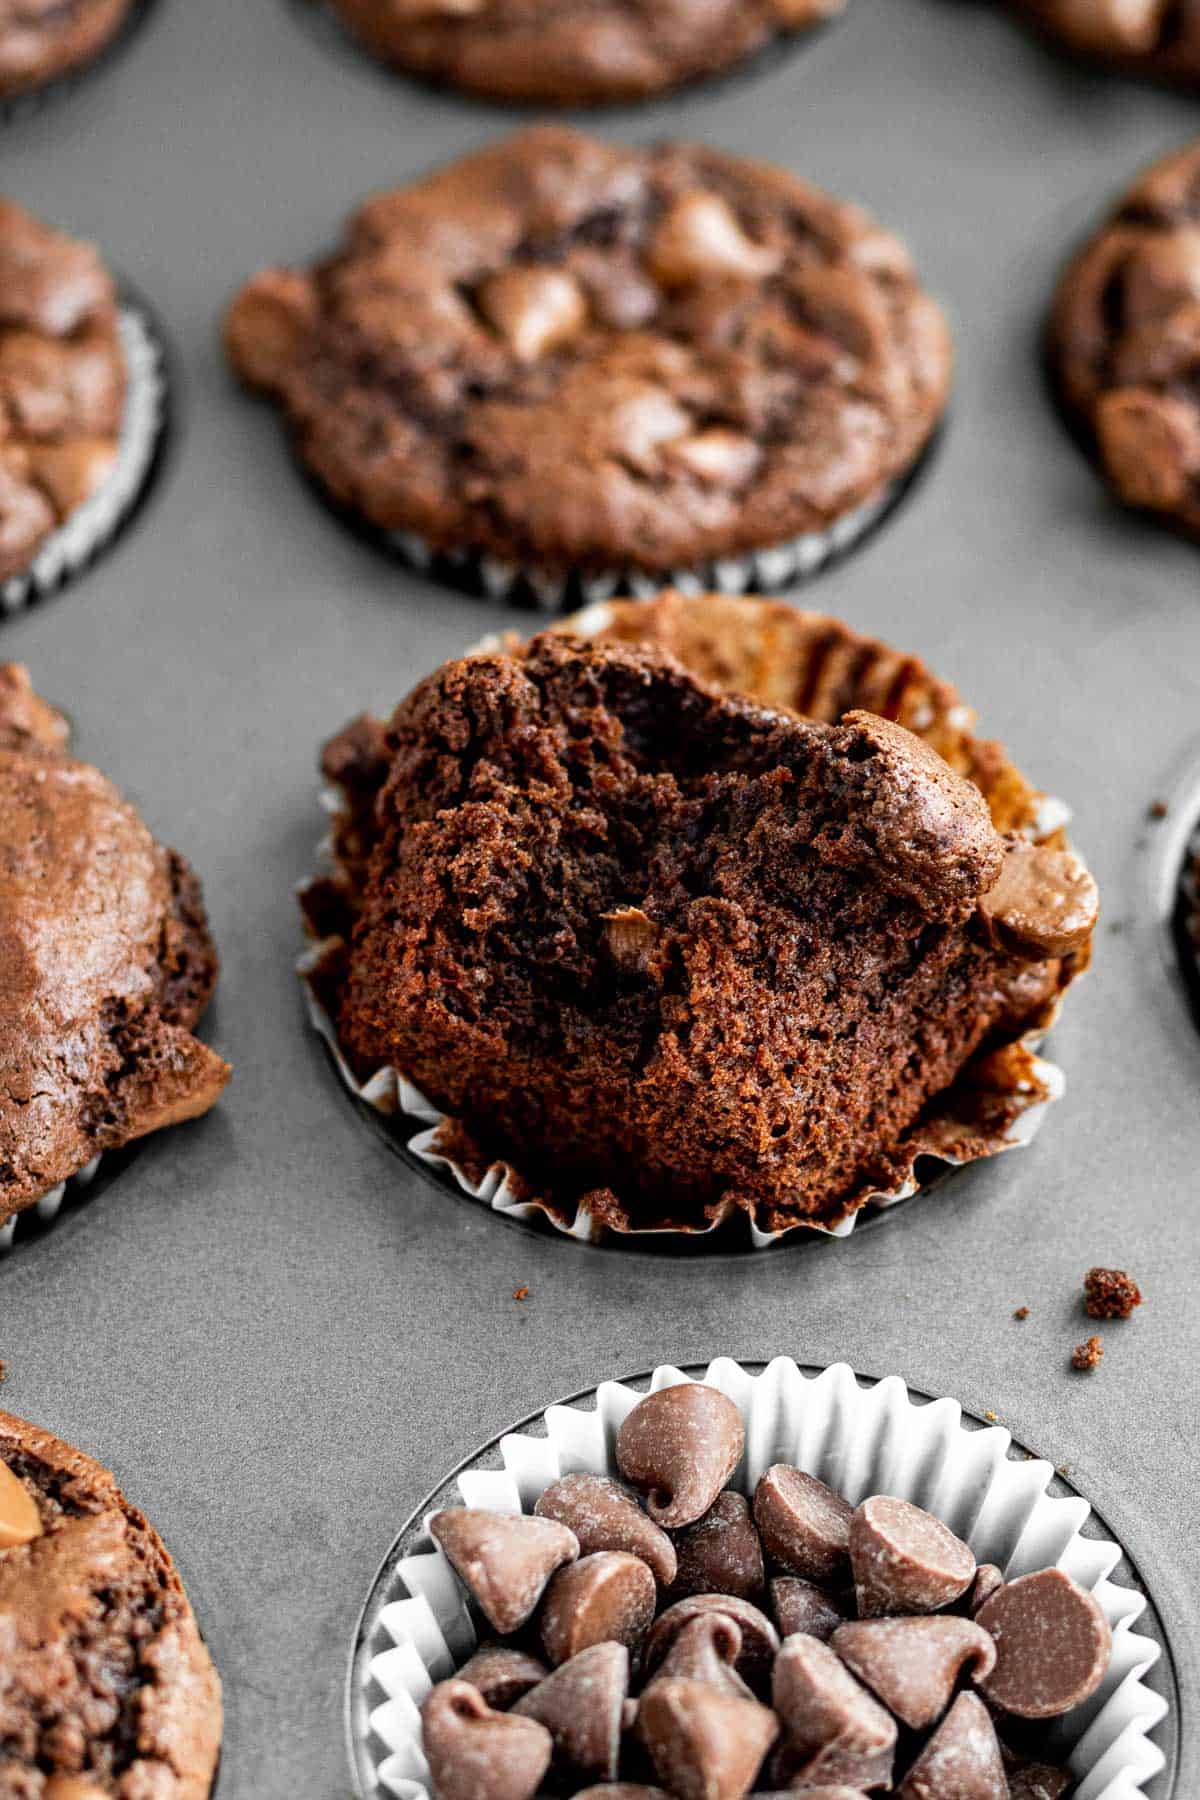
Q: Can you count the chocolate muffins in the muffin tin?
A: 9